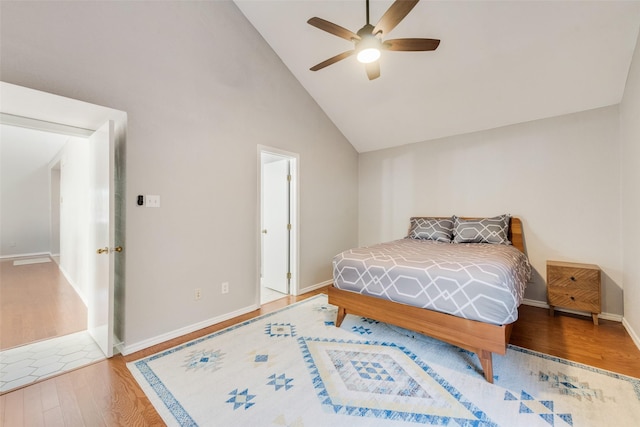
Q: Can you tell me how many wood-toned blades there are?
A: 5